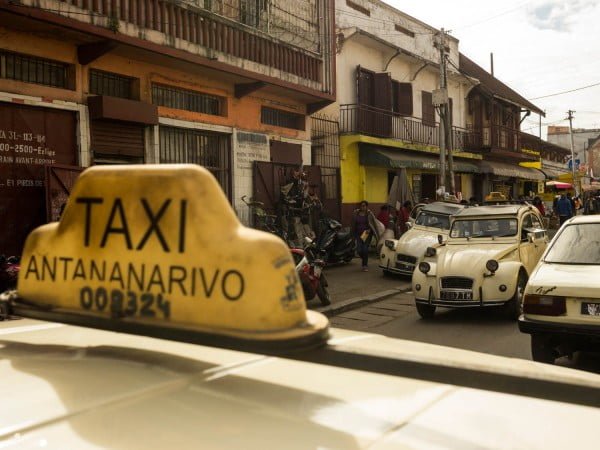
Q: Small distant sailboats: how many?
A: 0